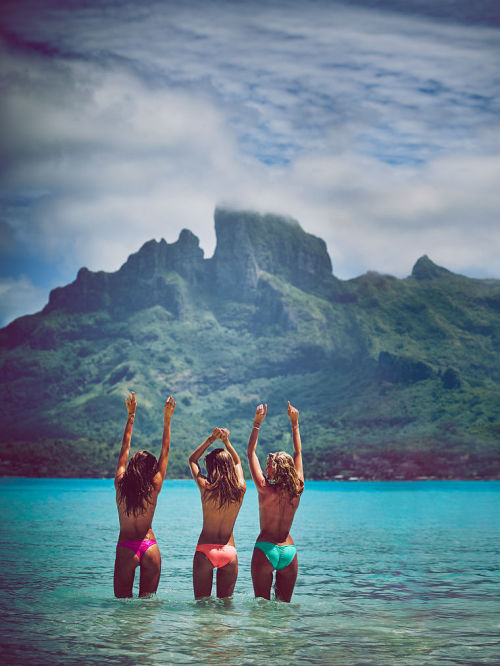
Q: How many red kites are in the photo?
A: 0